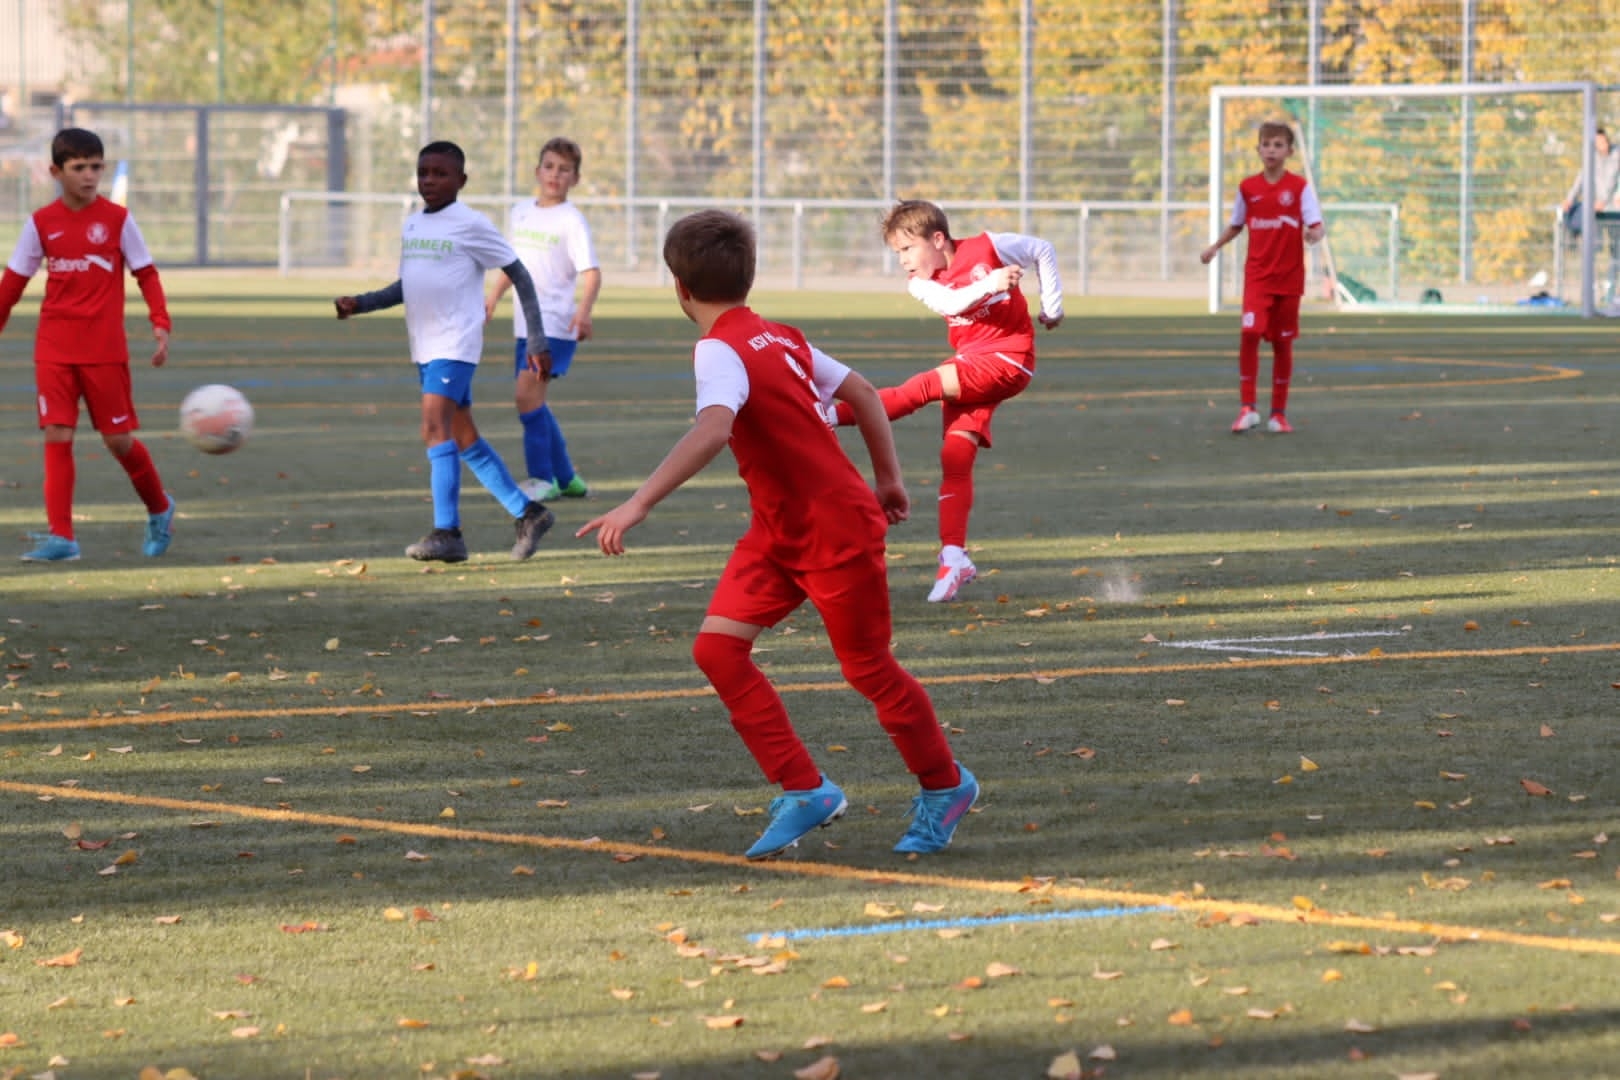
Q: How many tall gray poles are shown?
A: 9